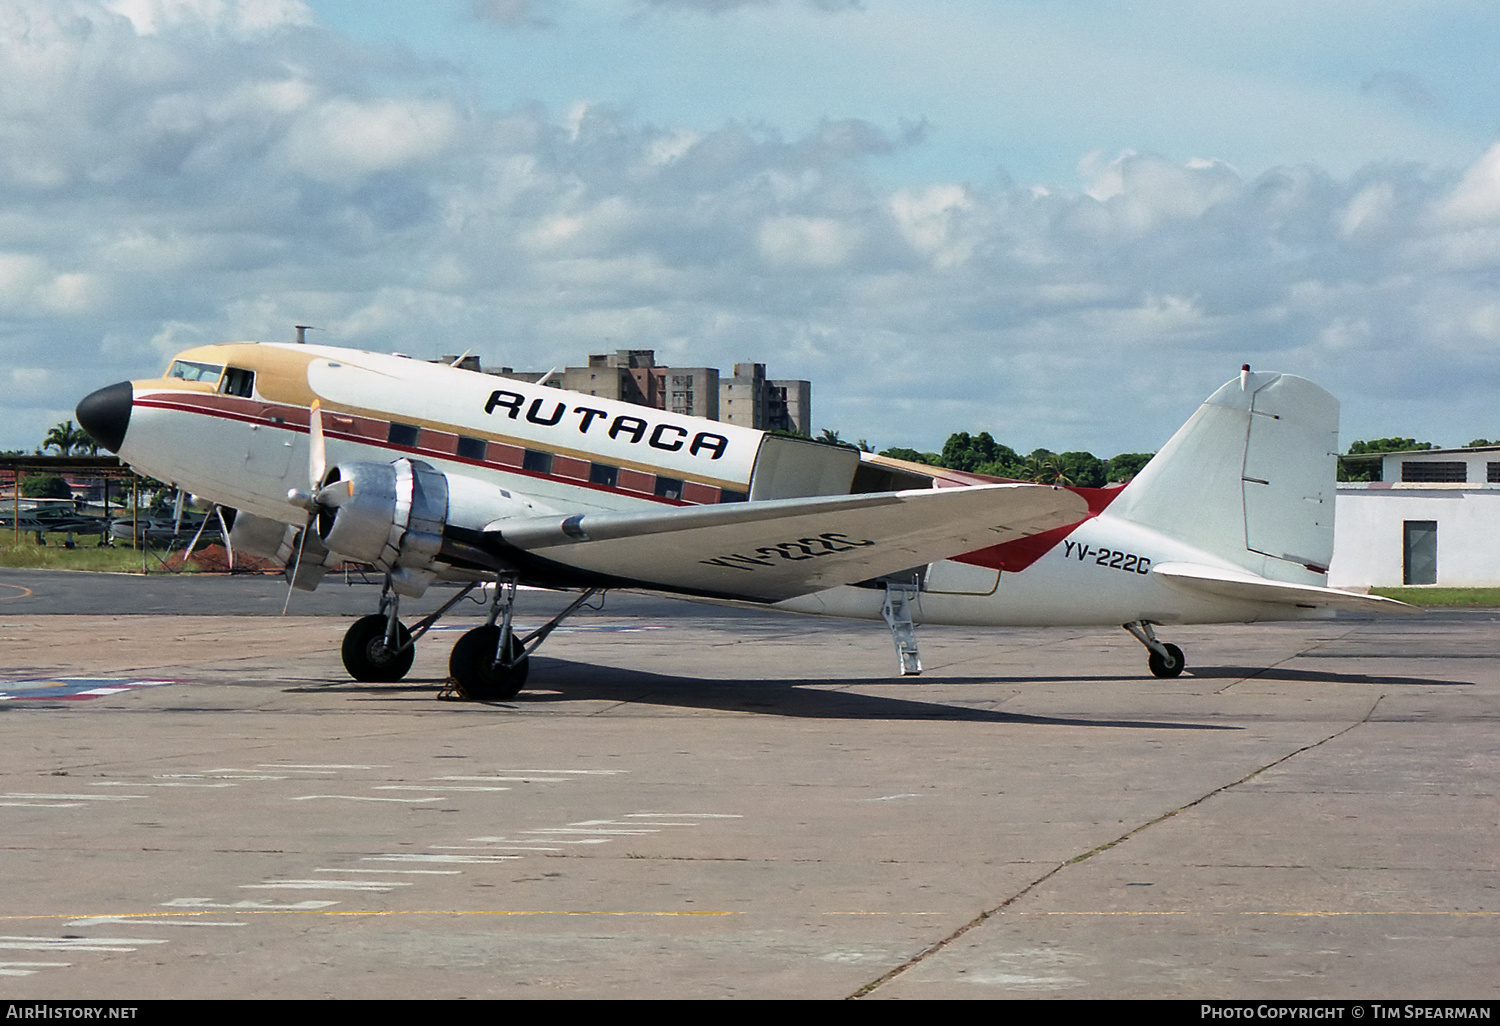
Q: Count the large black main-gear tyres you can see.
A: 2